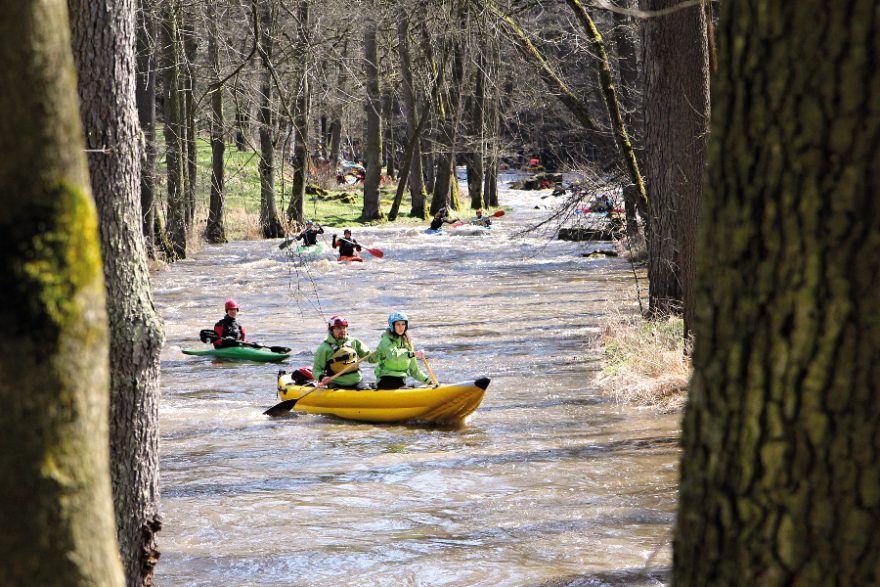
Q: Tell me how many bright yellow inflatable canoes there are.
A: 1